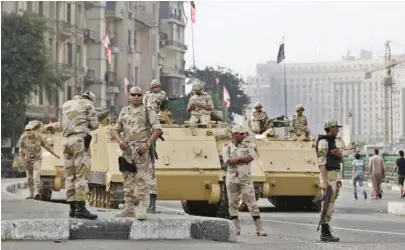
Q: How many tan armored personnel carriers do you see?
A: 3